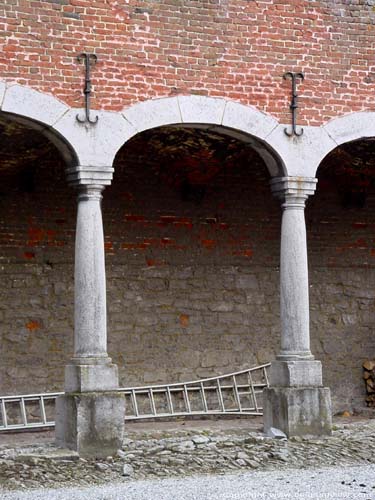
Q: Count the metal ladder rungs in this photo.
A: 12